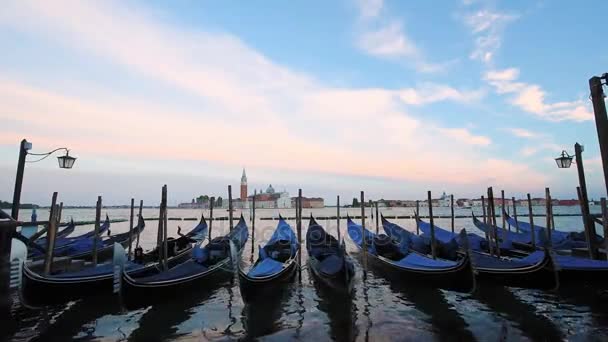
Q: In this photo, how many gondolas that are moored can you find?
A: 12